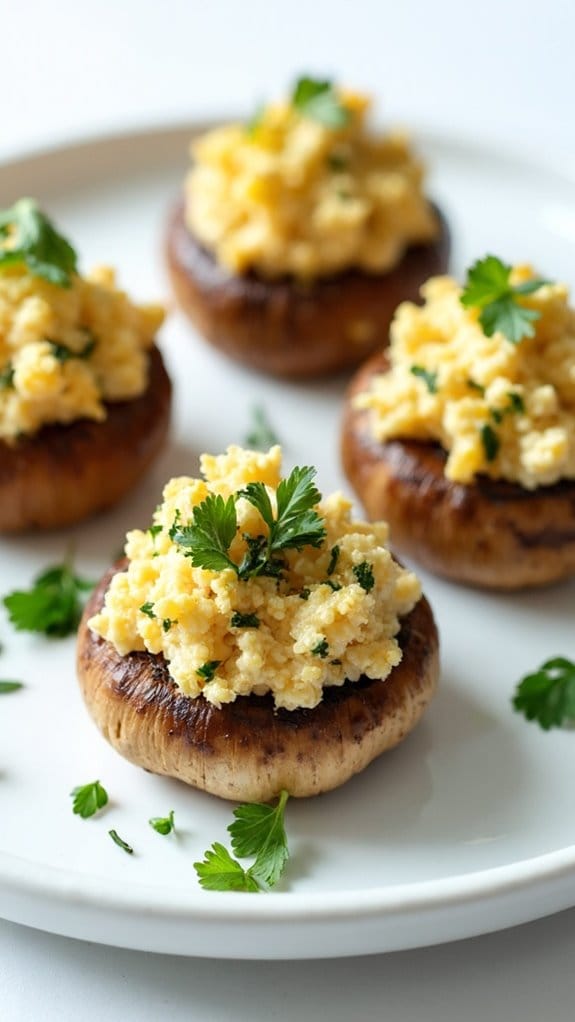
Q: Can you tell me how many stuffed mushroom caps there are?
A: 4